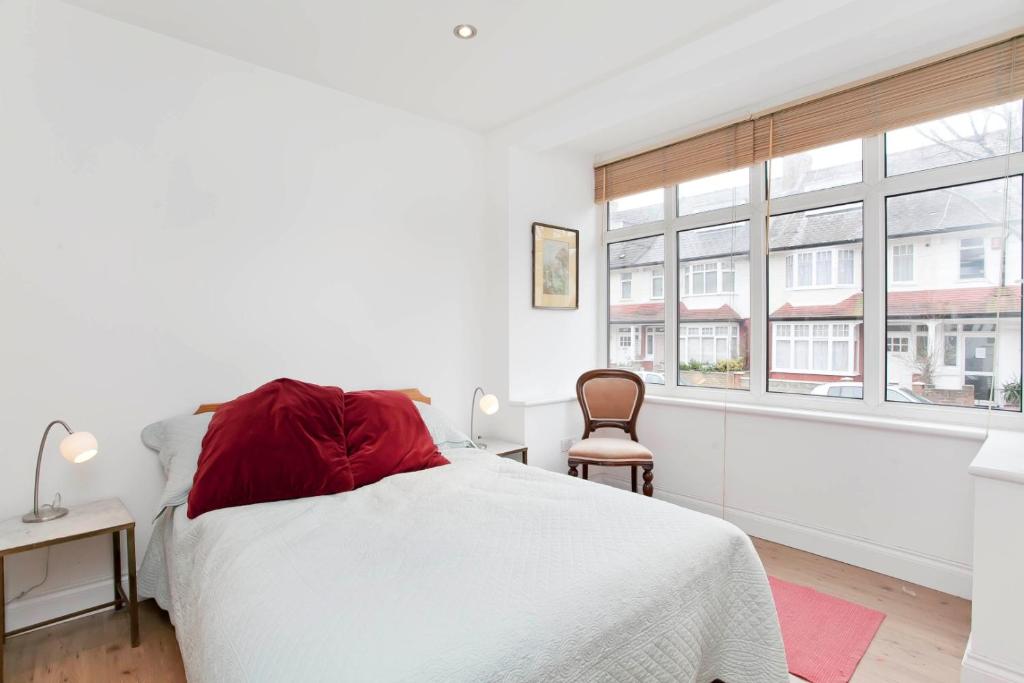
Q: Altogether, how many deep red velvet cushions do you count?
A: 2